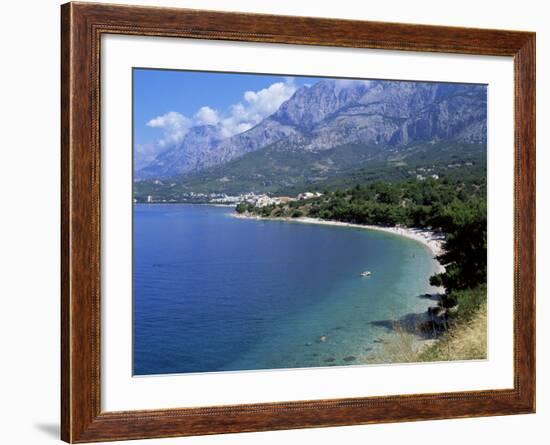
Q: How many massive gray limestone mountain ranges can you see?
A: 1